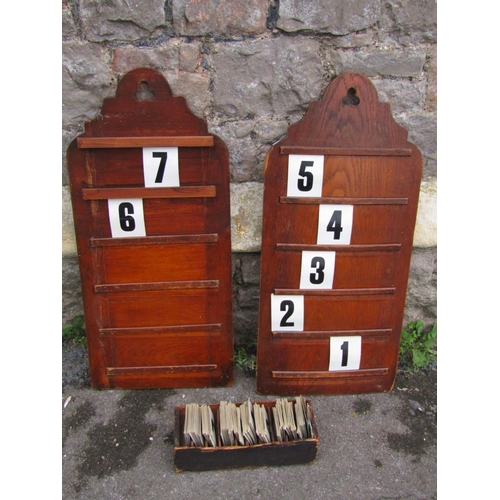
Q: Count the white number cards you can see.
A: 7